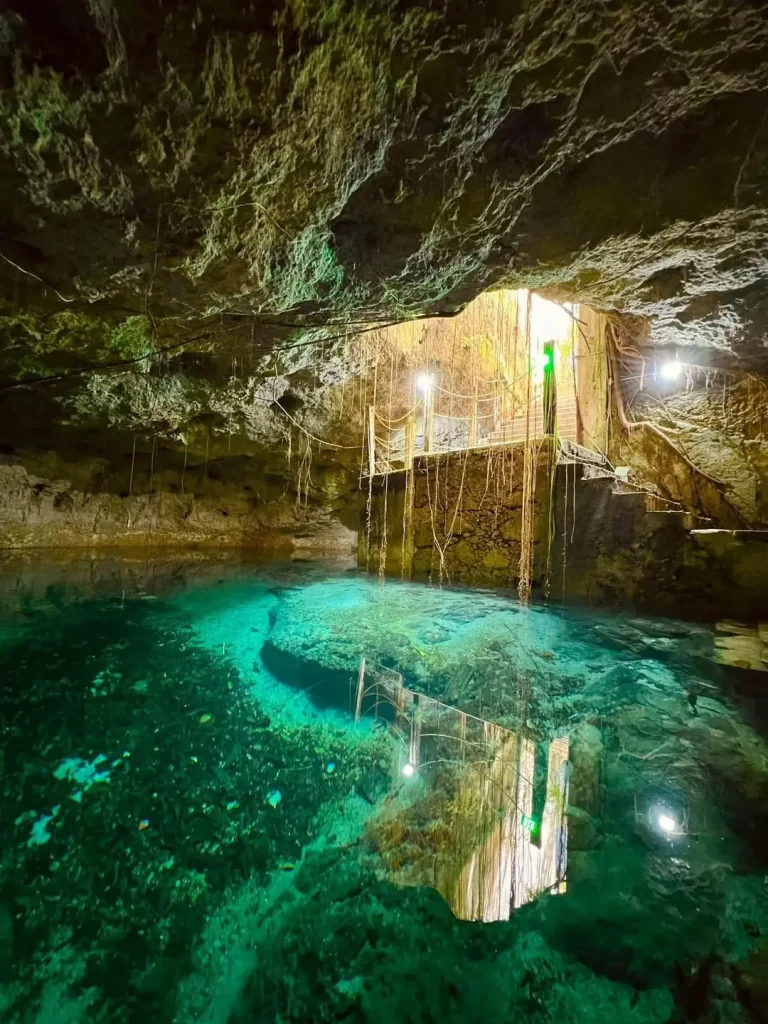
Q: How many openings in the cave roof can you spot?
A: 1